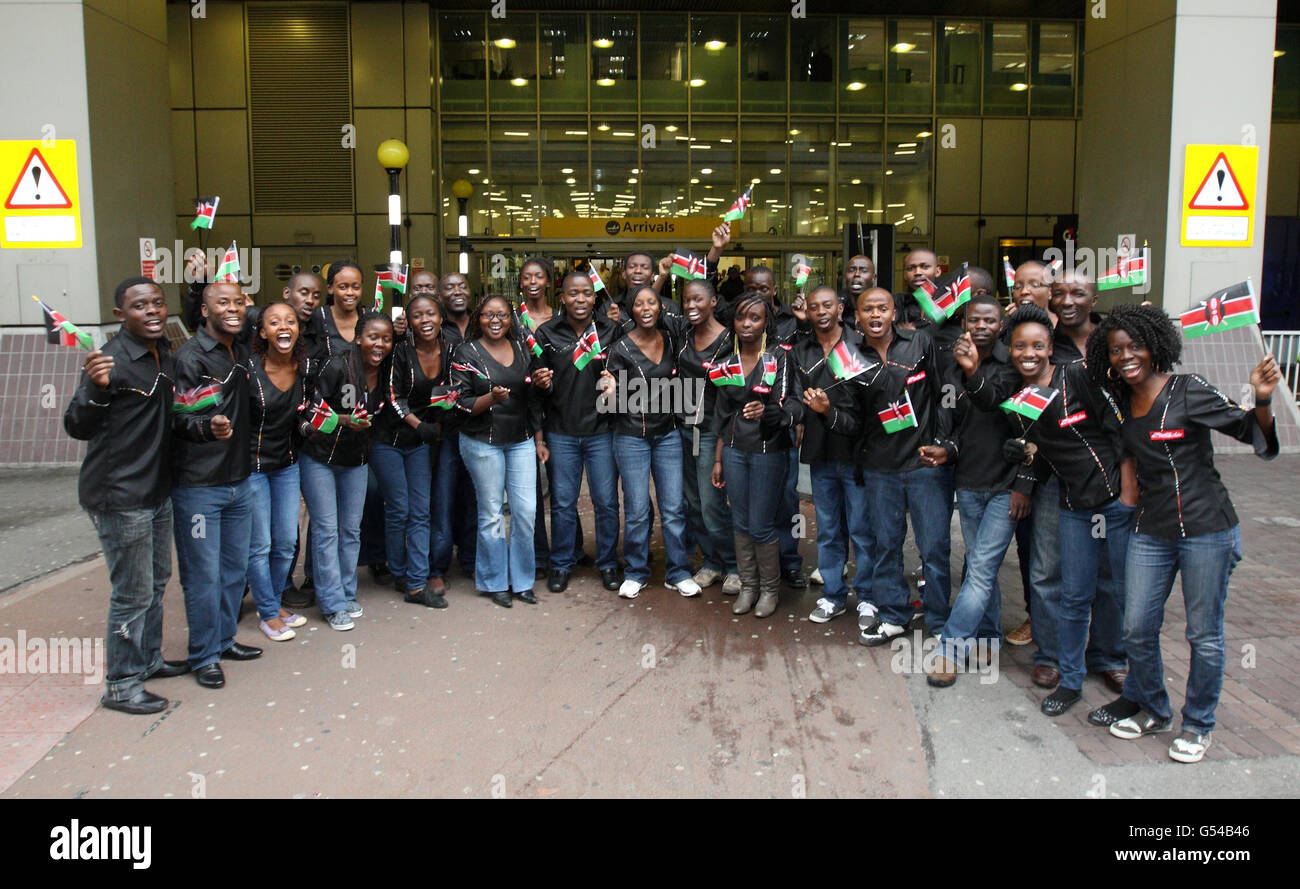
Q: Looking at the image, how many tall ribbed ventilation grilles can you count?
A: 1